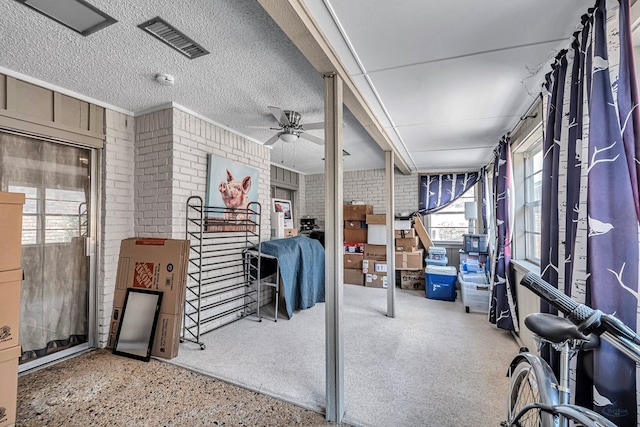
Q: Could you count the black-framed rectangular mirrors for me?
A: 1